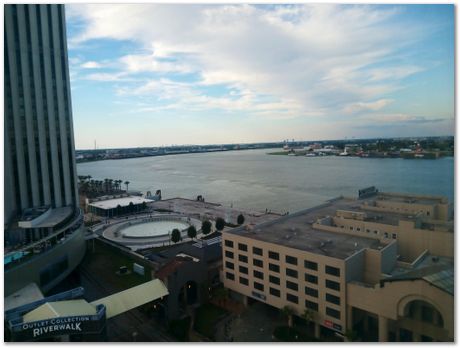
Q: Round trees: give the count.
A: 5